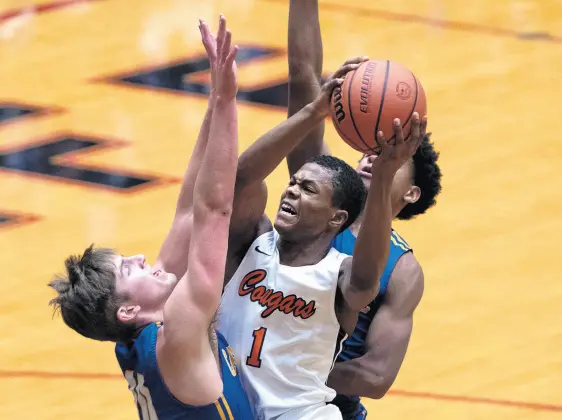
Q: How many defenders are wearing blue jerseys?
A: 2